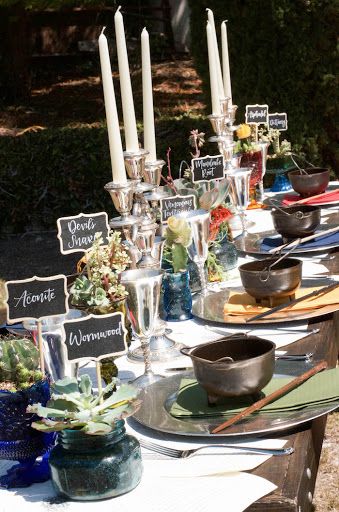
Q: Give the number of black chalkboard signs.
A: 7